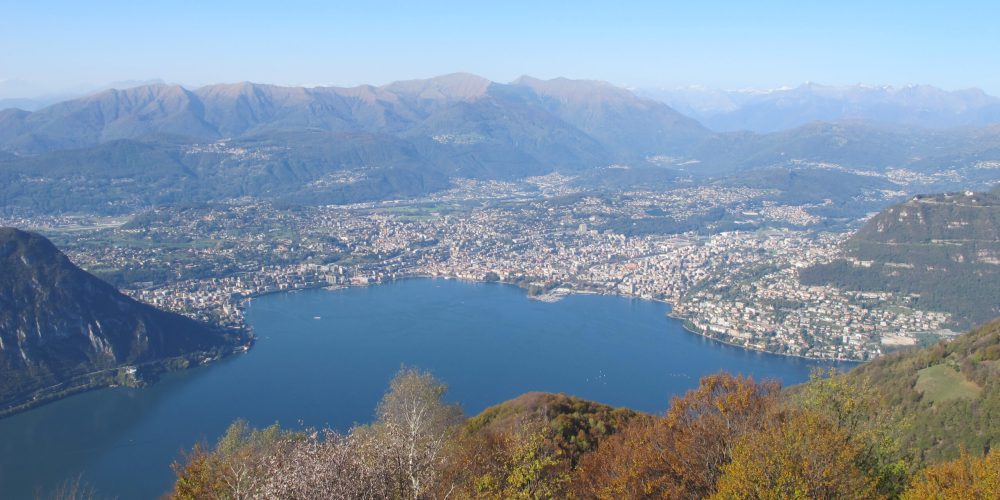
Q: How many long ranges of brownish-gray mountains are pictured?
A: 1